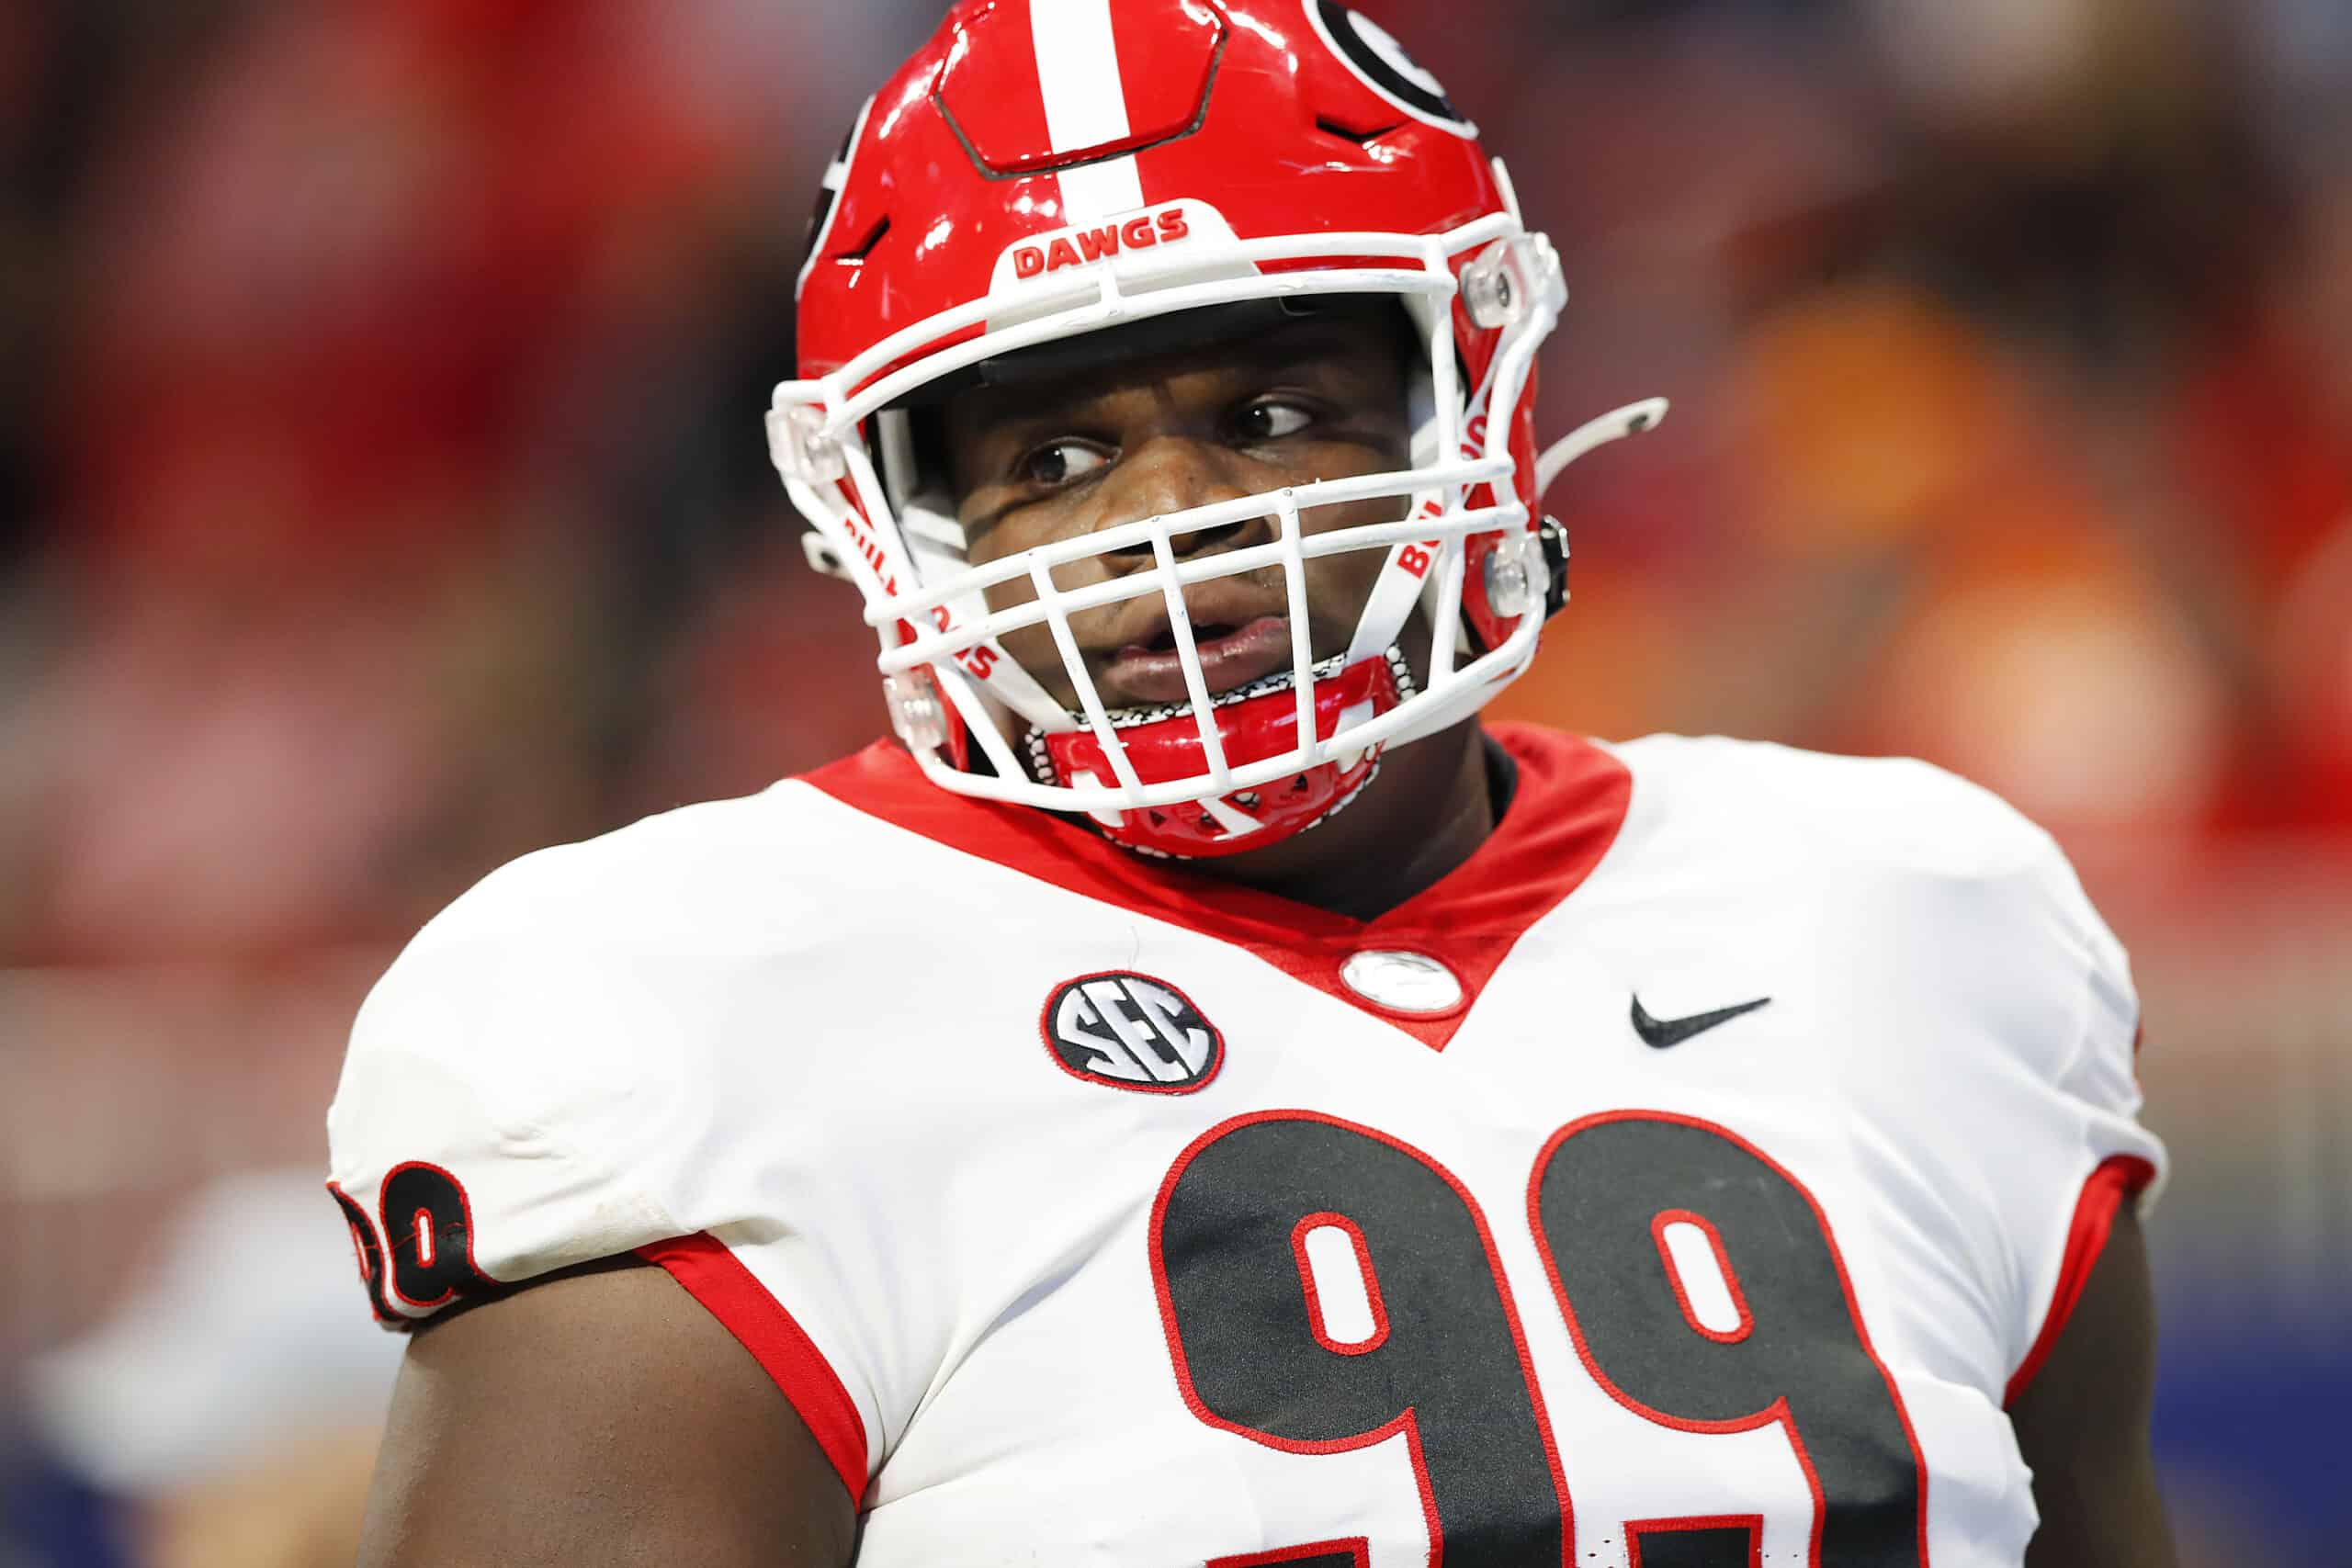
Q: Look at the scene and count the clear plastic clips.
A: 4